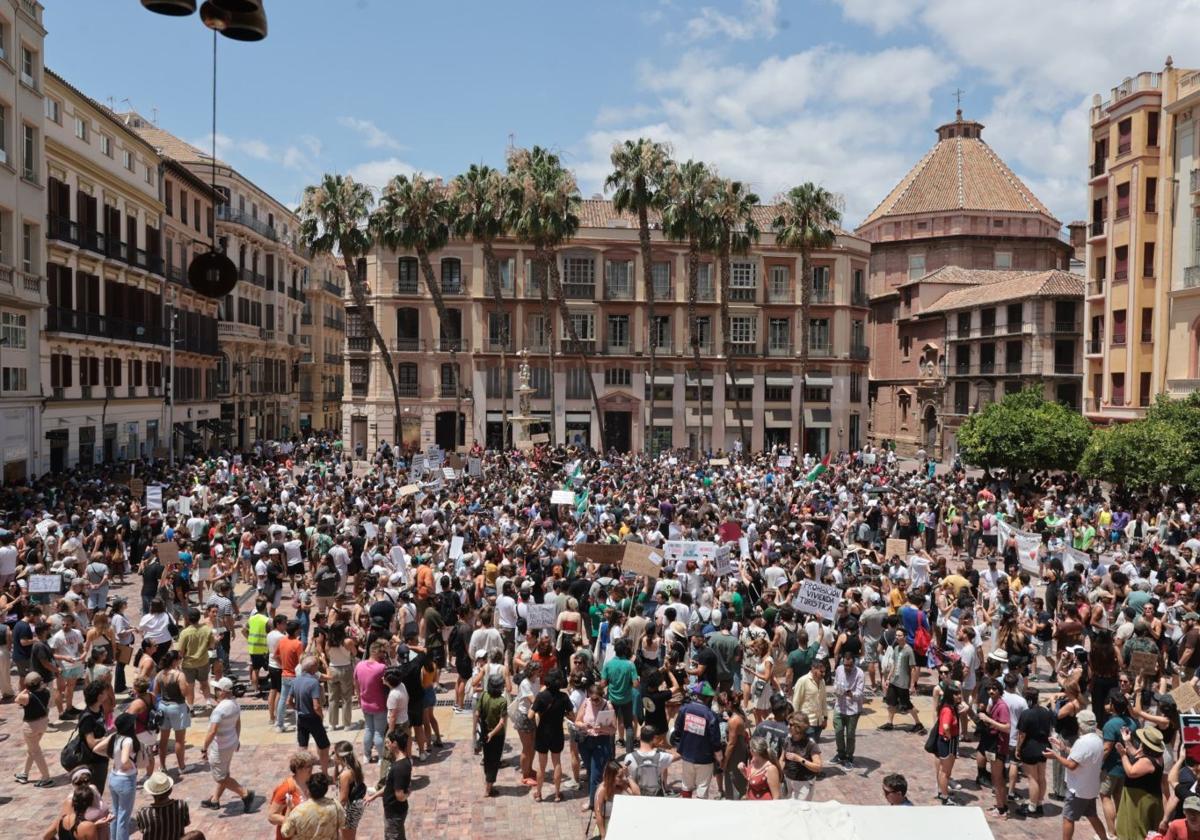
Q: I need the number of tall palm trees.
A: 9